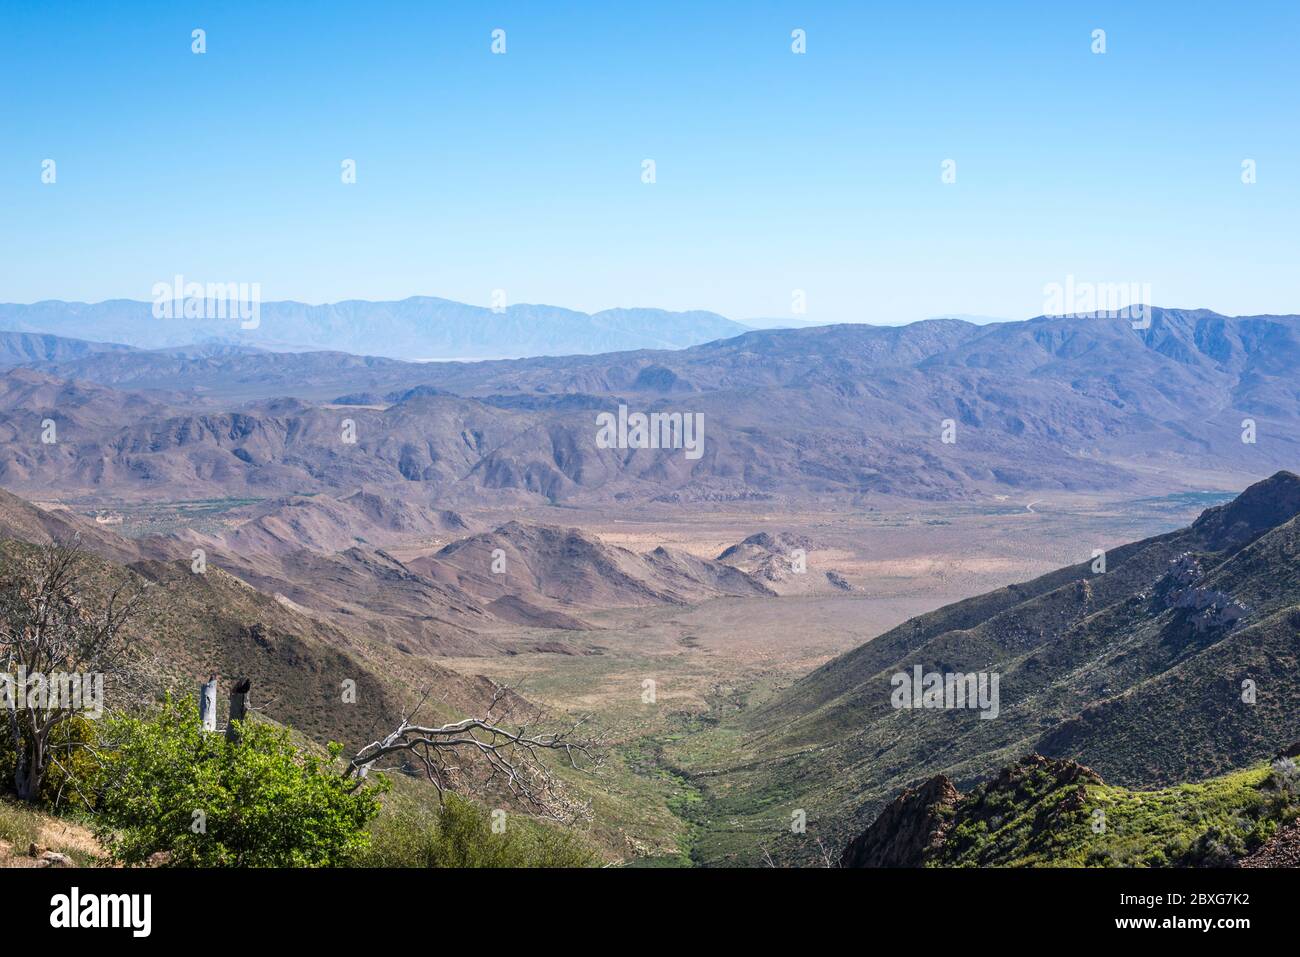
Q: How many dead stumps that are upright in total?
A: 2